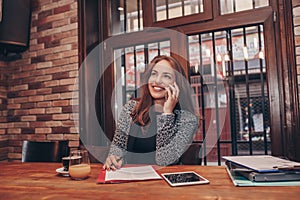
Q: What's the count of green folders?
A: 1